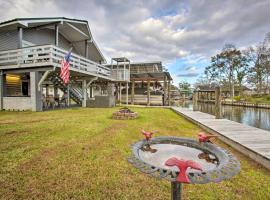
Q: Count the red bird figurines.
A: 3